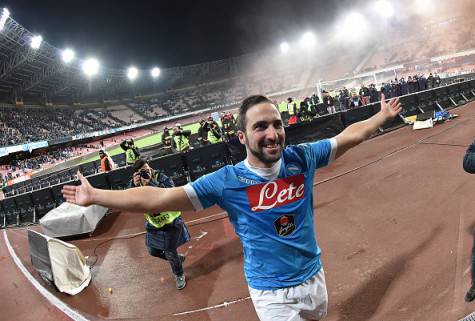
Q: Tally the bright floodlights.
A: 11